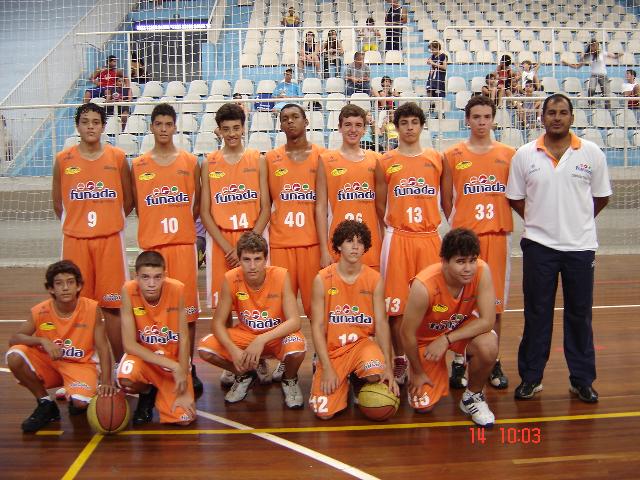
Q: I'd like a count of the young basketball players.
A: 12